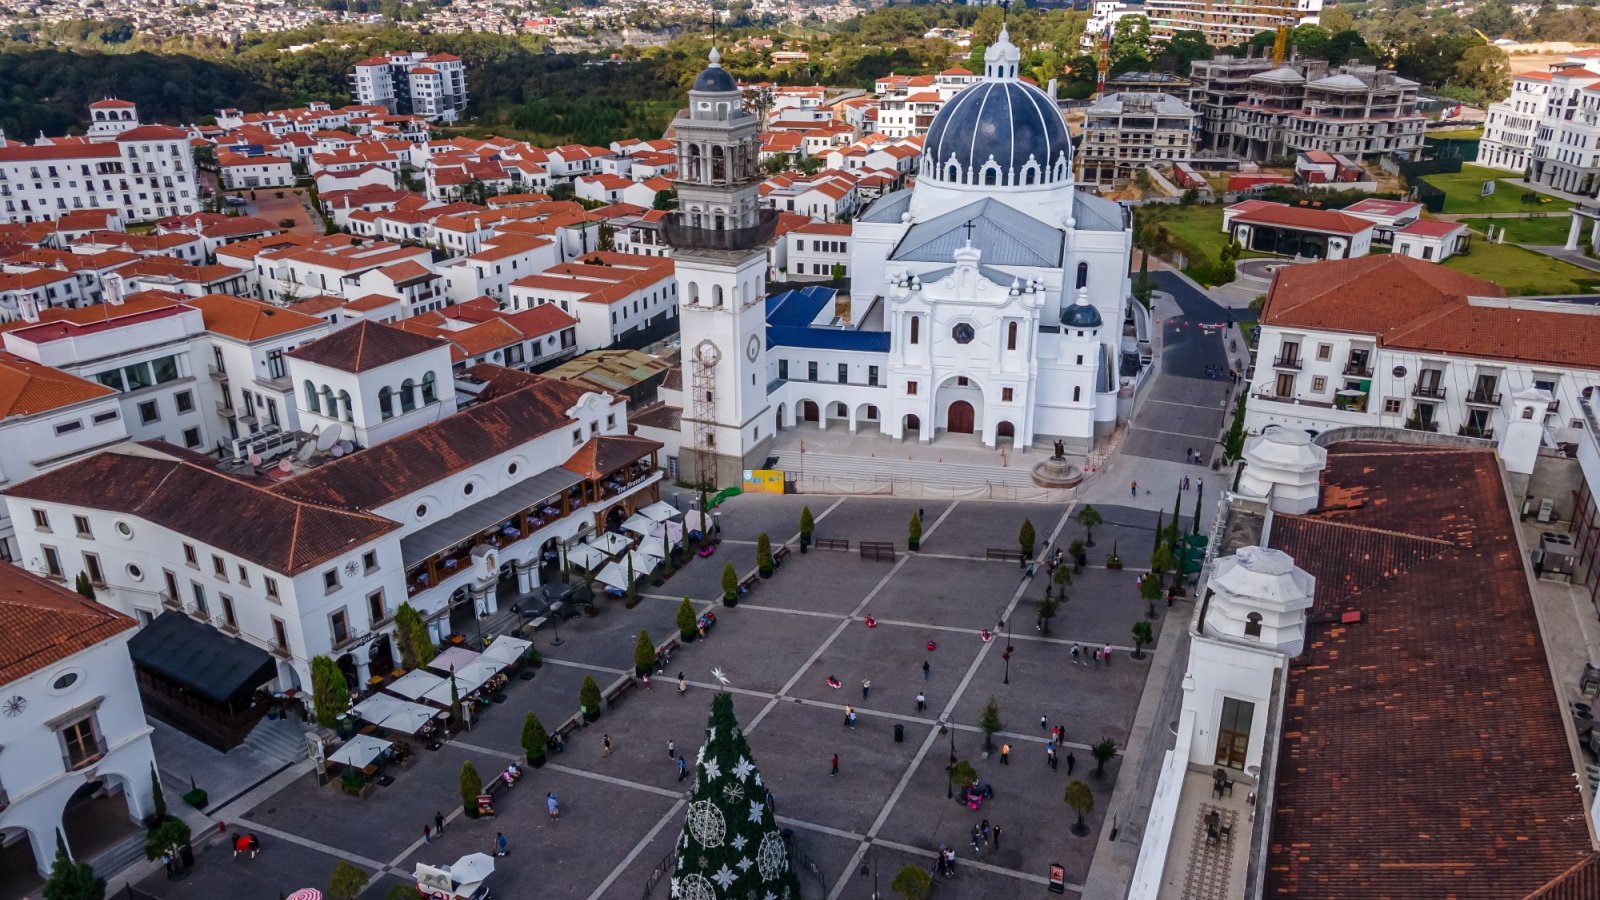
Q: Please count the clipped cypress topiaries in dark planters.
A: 10